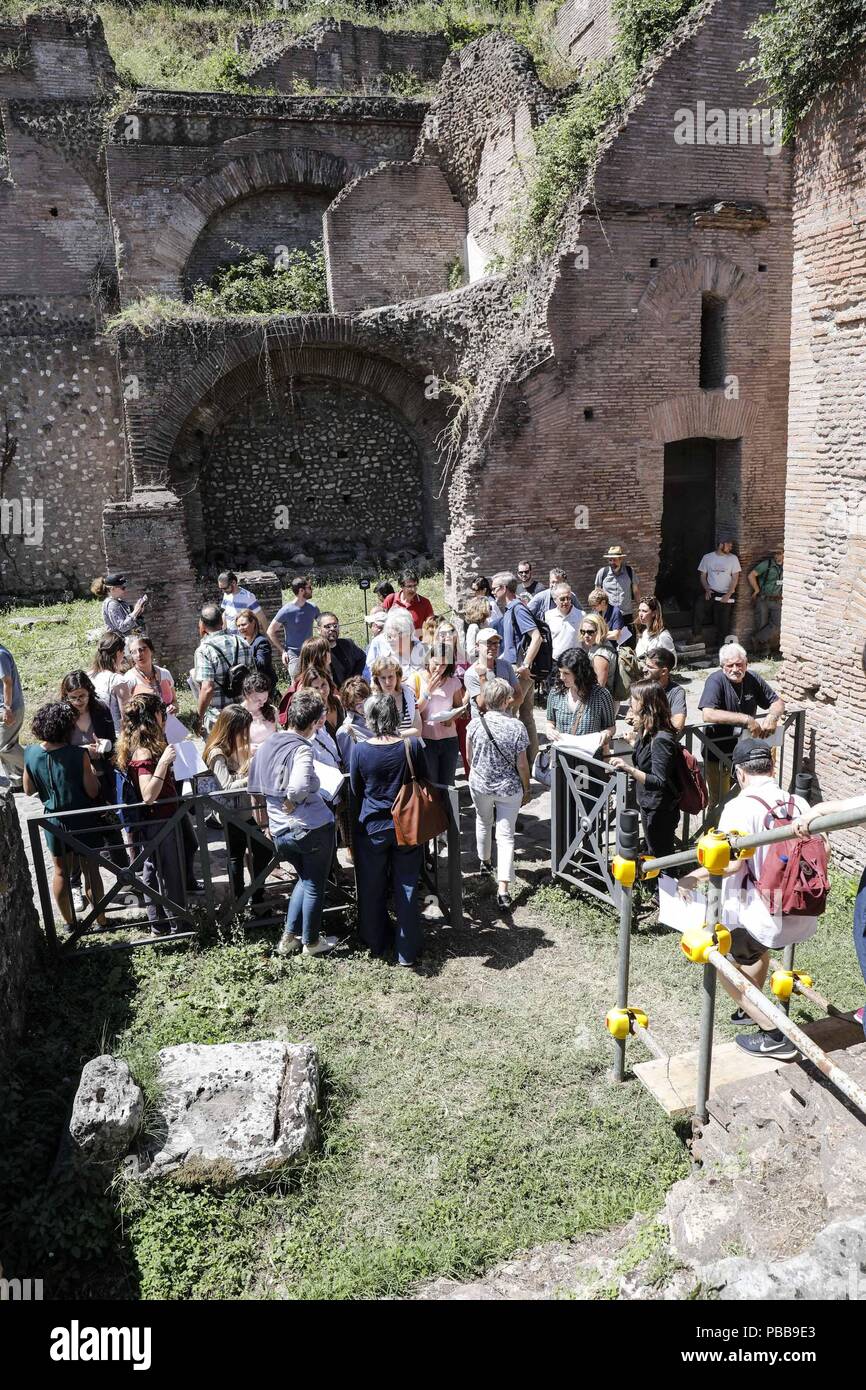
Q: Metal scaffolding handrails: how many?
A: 2